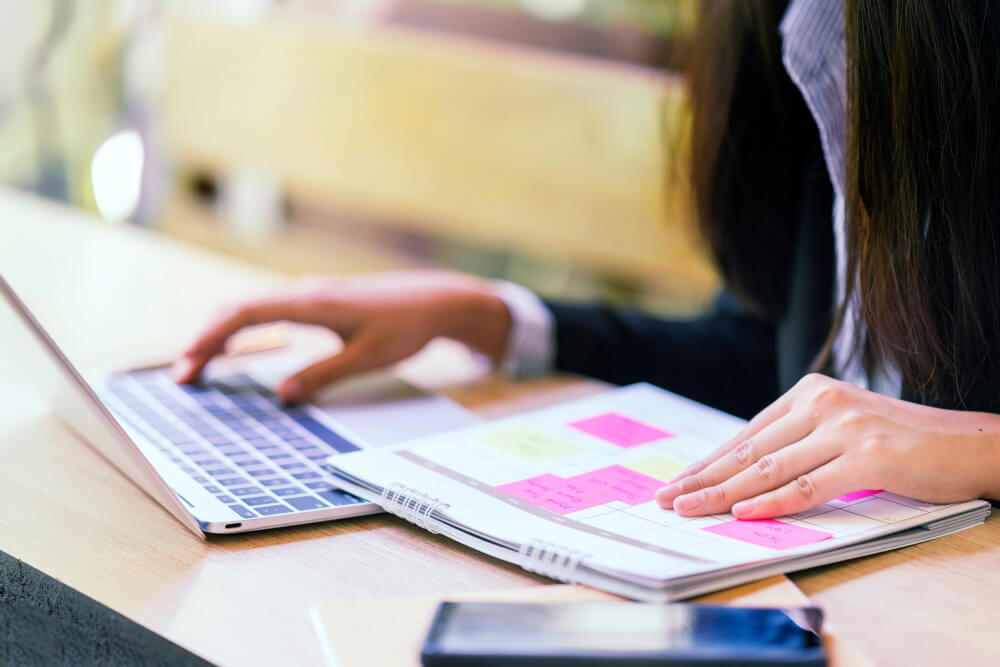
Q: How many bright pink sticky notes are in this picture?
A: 5